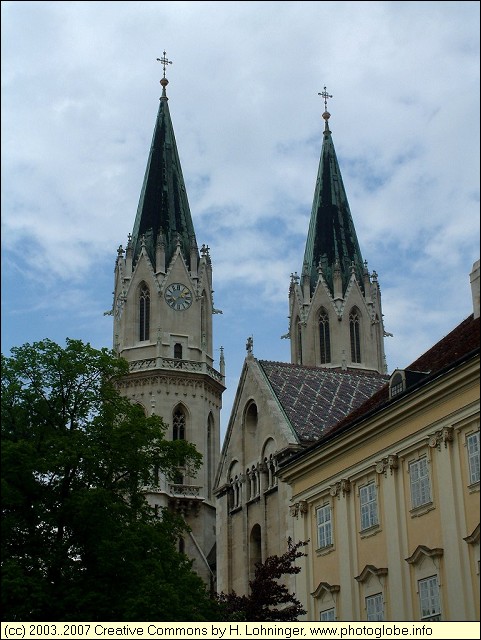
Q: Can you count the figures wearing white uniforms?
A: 0